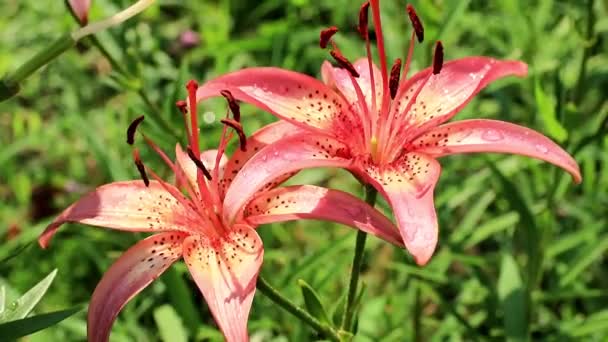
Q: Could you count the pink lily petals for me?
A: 12